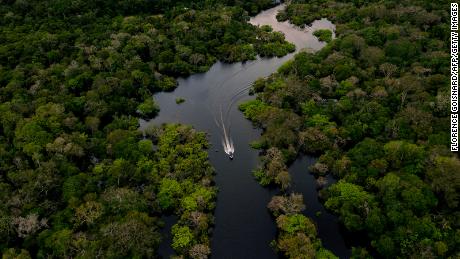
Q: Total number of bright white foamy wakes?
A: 1